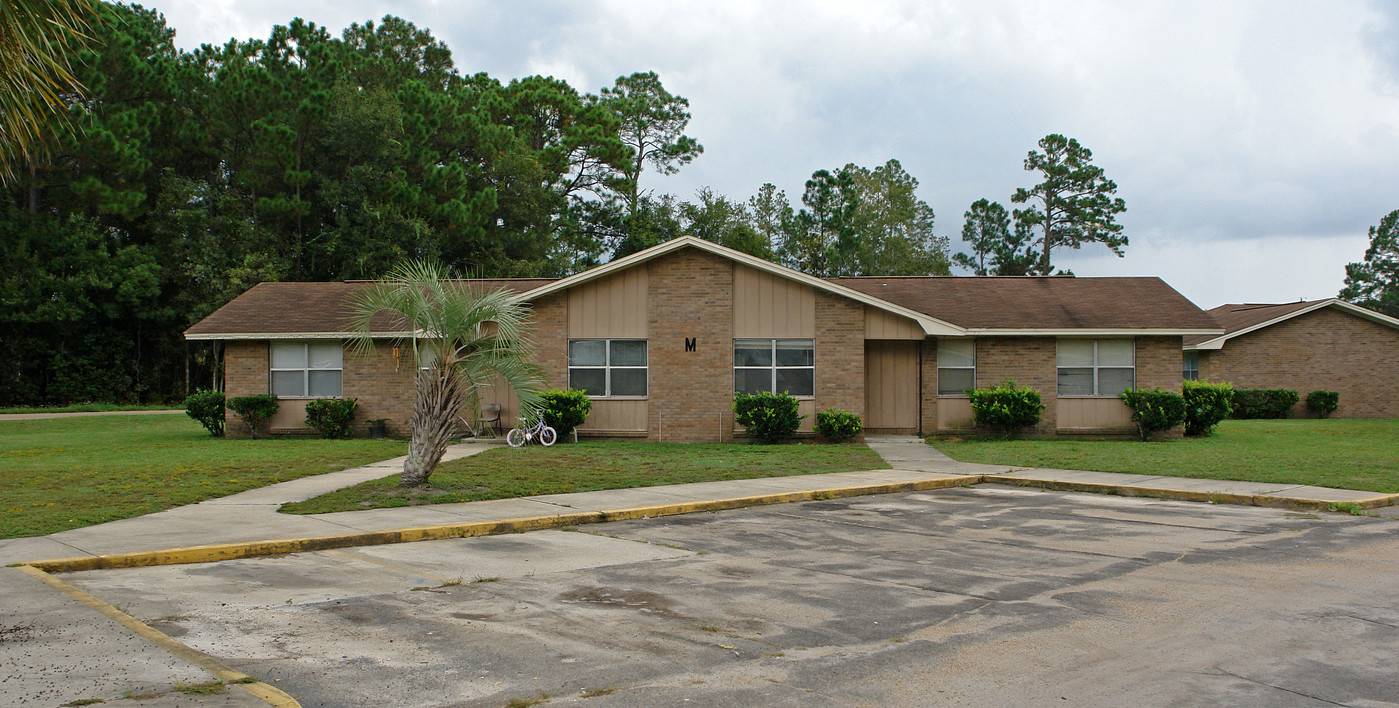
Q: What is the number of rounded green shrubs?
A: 11